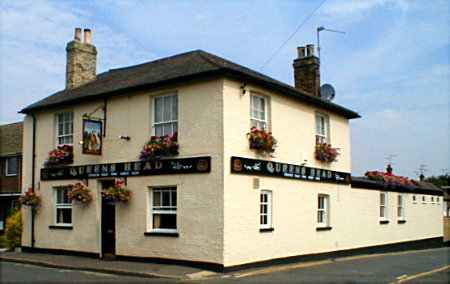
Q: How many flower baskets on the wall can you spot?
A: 7